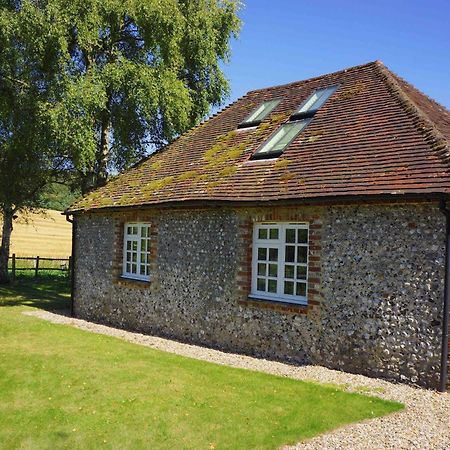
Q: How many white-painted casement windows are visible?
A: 2